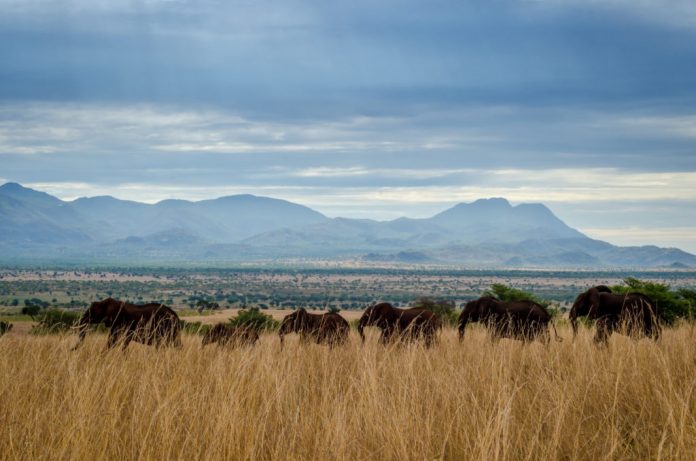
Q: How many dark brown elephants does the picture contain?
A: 6